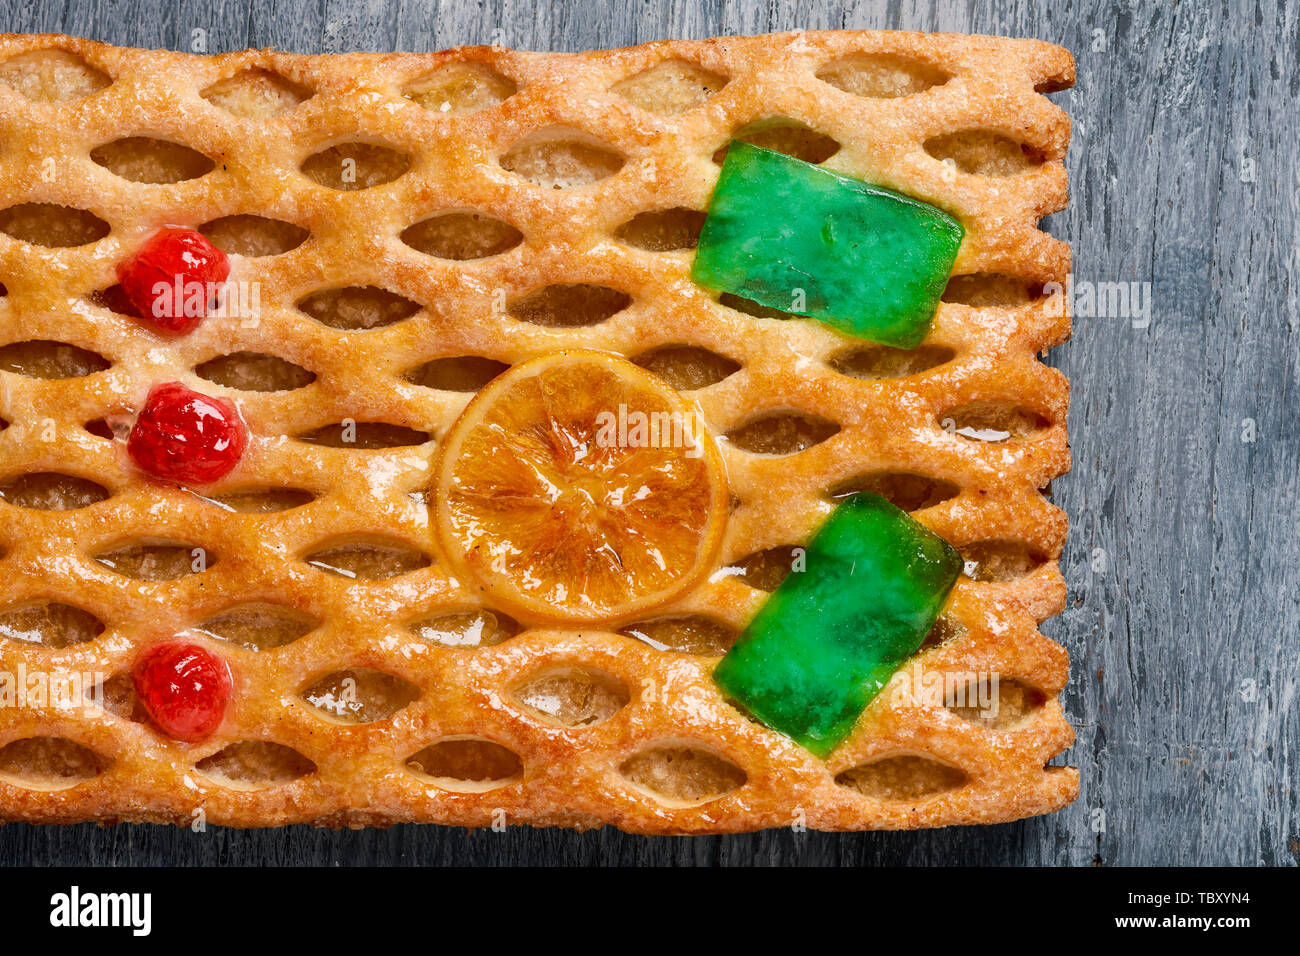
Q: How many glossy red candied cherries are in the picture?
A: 3